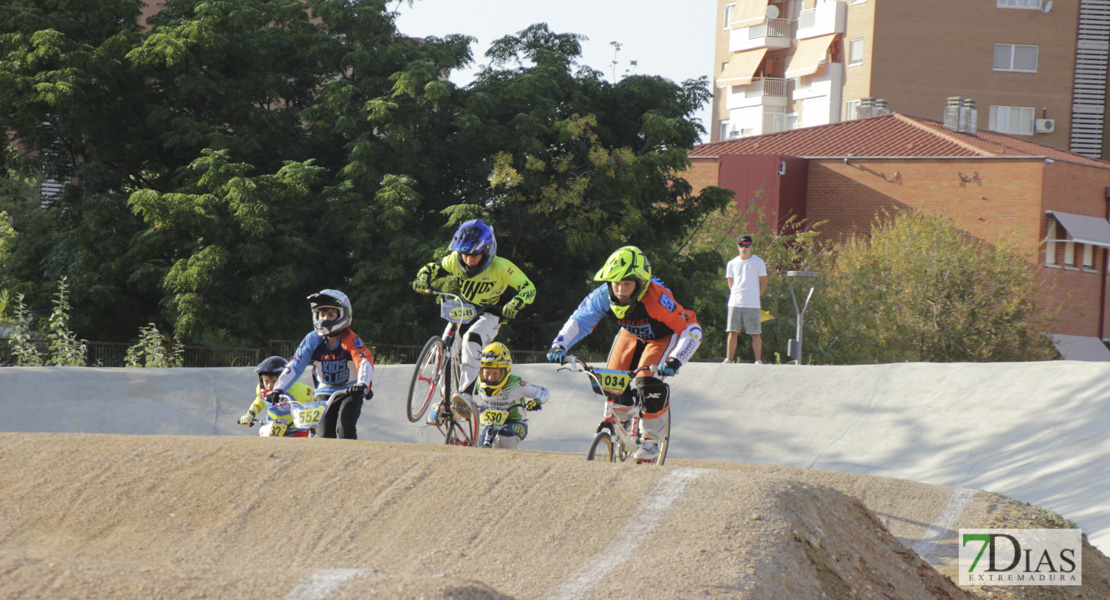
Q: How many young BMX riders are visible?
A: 5